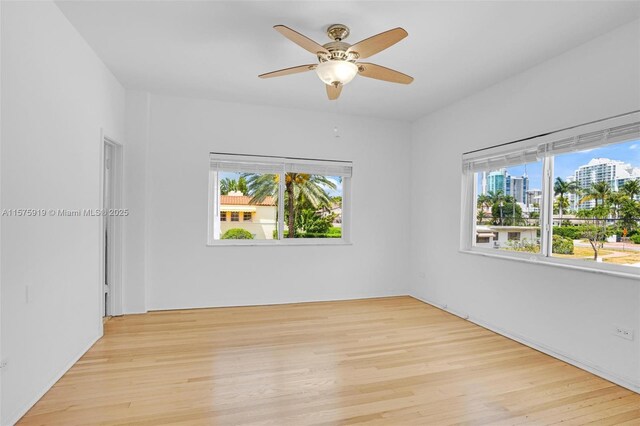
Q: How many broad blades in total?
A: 5